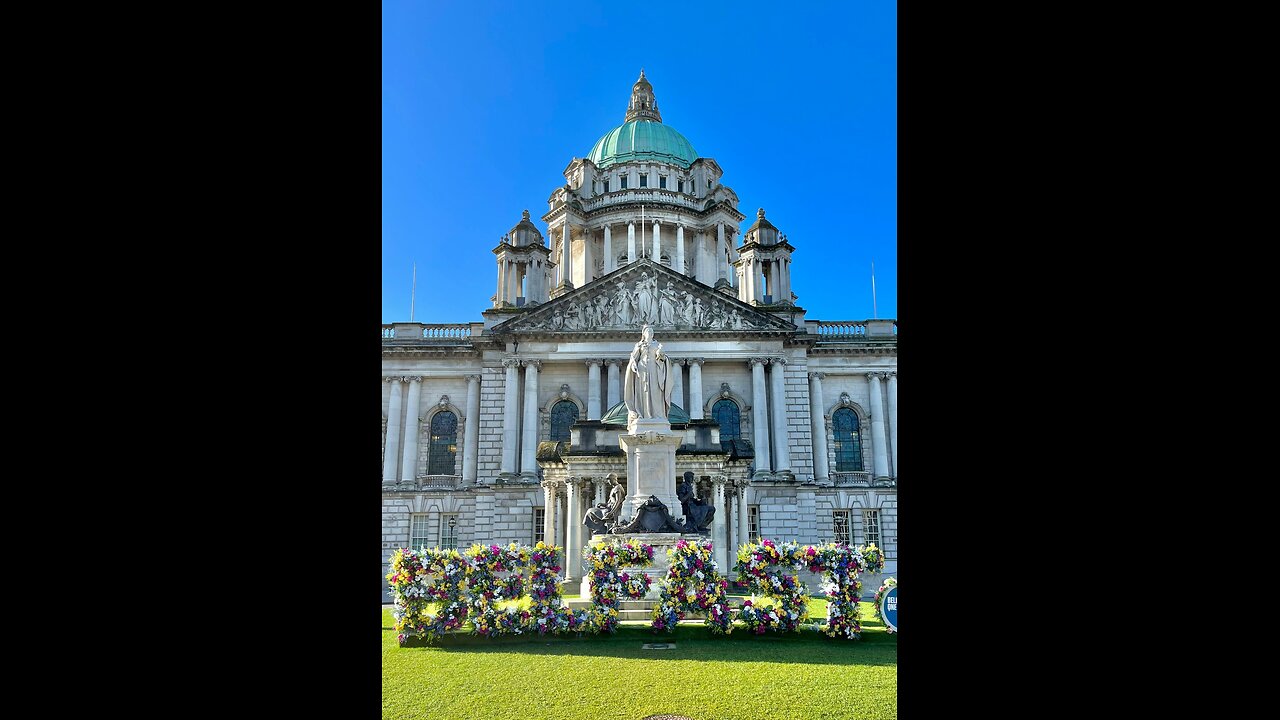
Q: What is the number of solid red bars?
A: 0